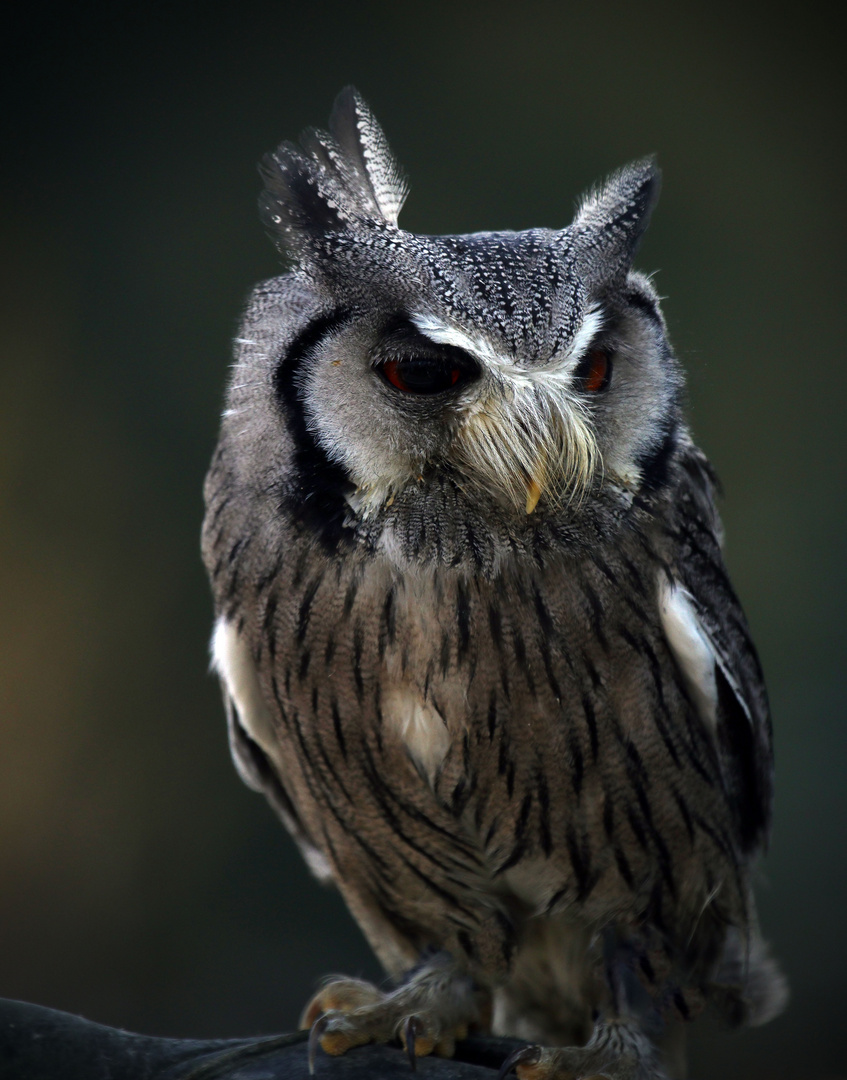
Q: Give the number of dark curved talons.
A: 3